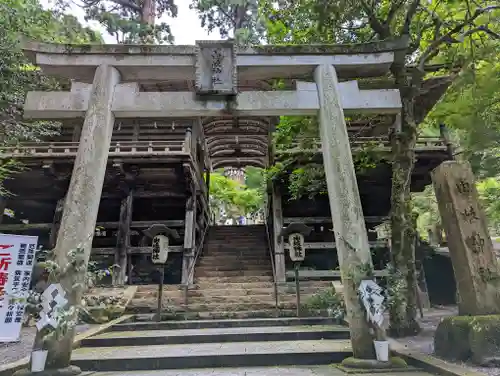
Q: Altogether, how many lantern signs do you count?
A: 2